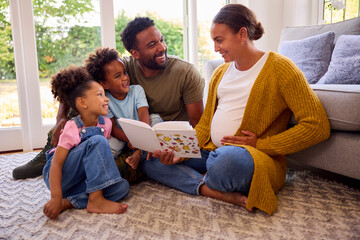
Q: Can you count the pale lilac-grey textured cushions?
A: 2